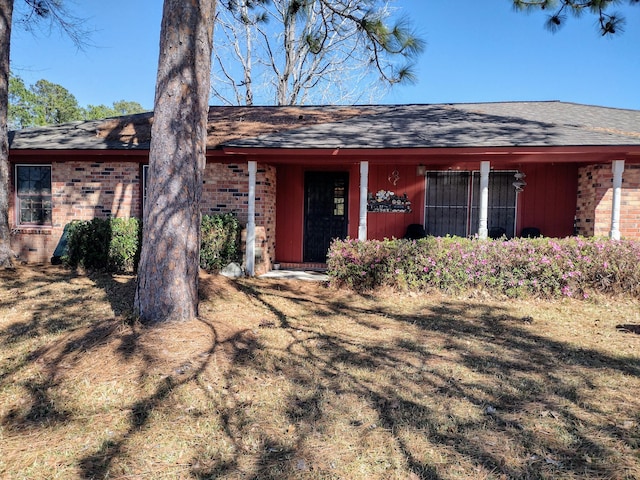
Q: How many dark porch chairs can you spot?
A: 3